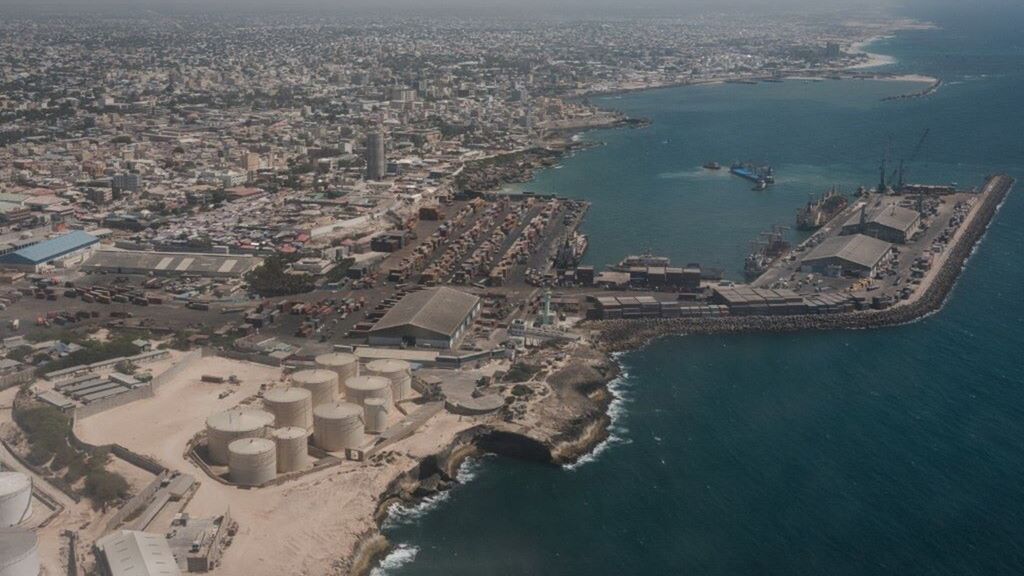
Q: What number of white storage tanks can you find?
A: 12